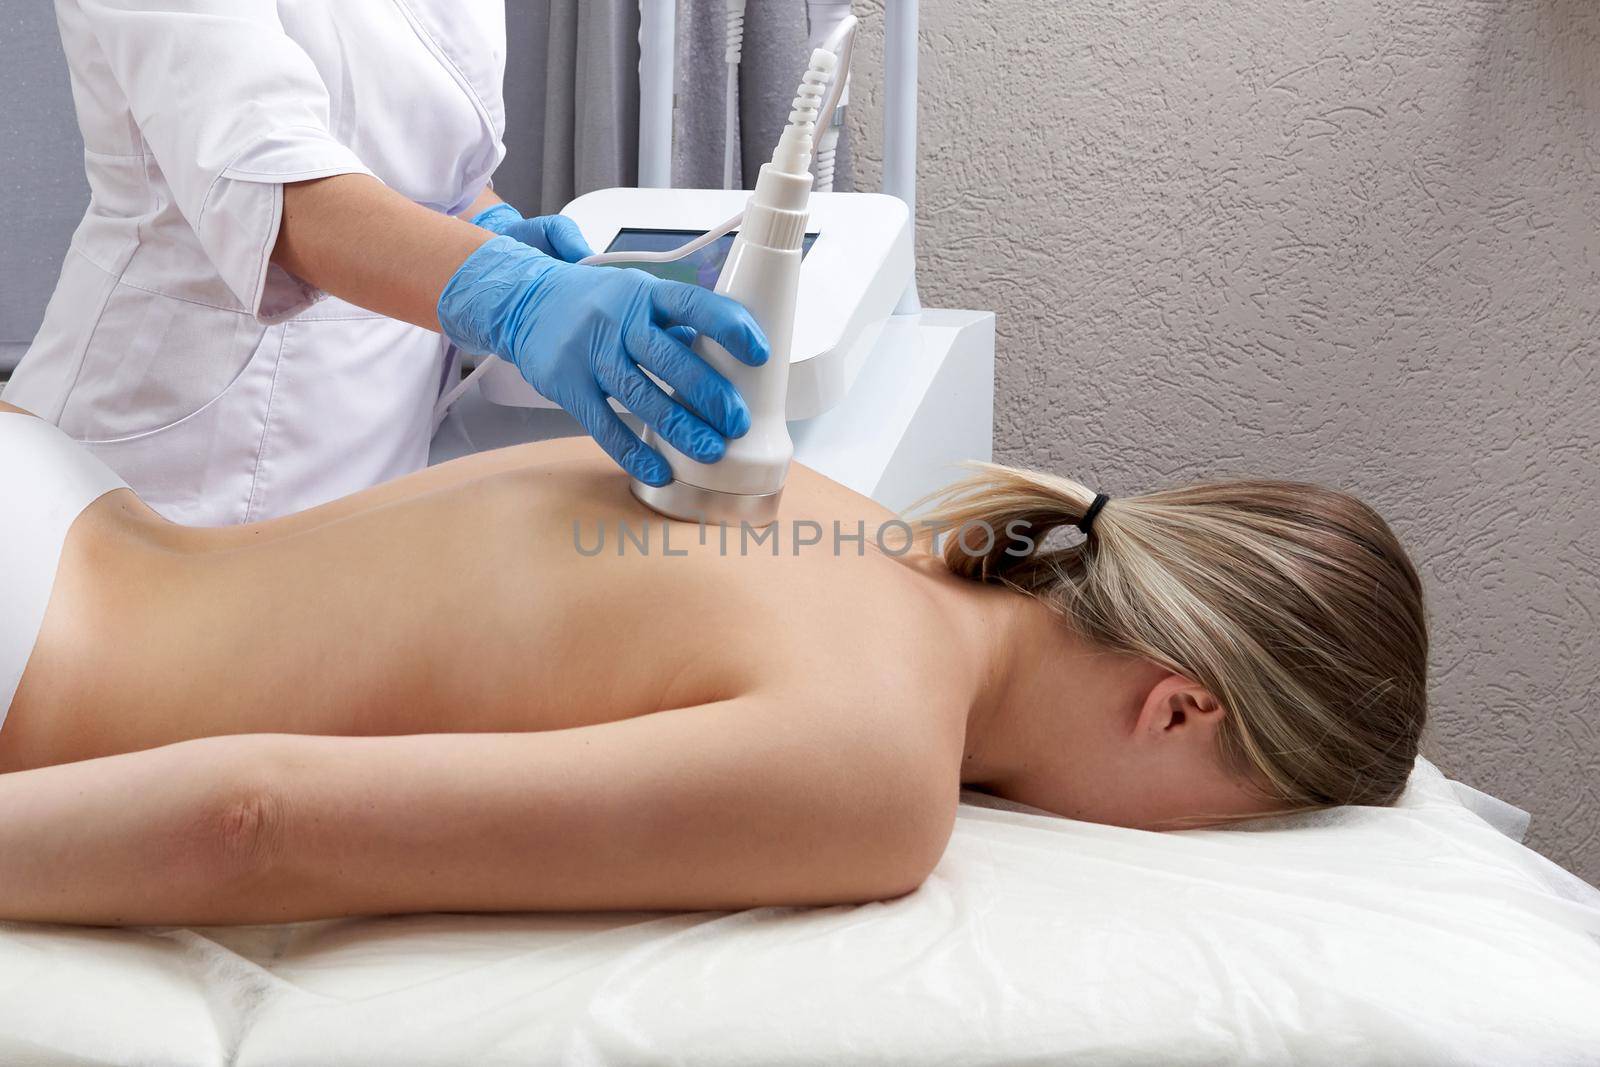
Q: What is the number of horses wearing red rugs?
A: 0